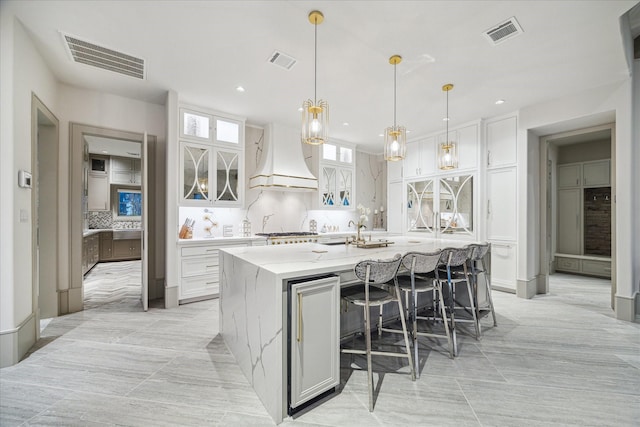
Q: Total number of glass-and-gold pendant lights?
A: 3